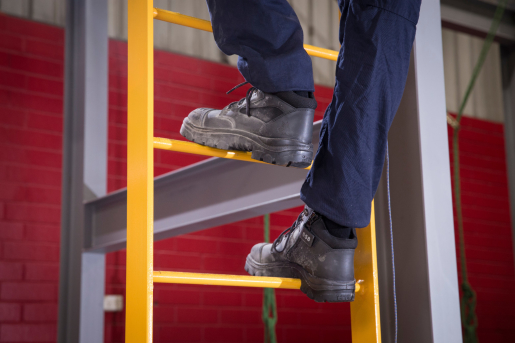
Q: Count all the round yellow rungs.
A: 3